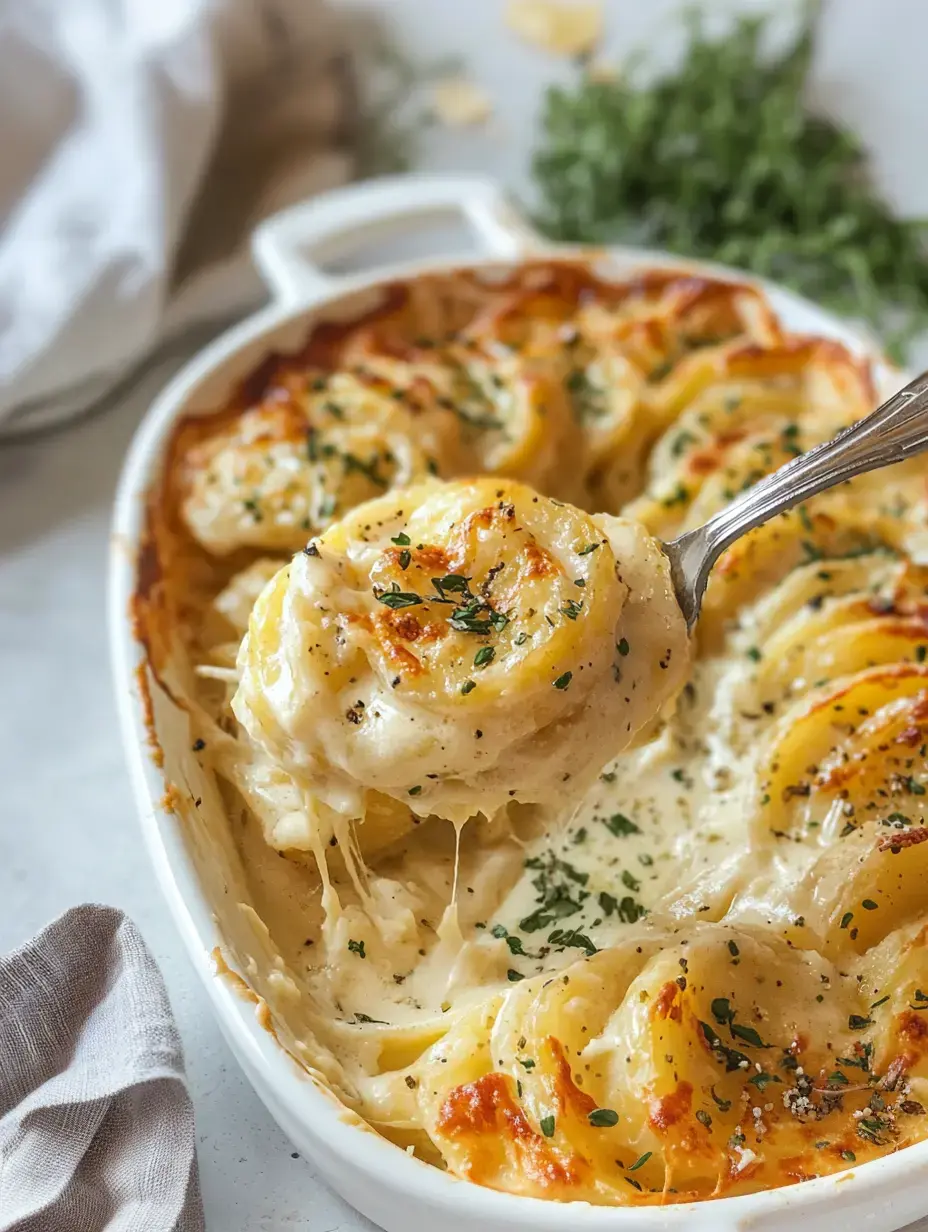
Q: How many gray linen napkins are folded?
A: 1